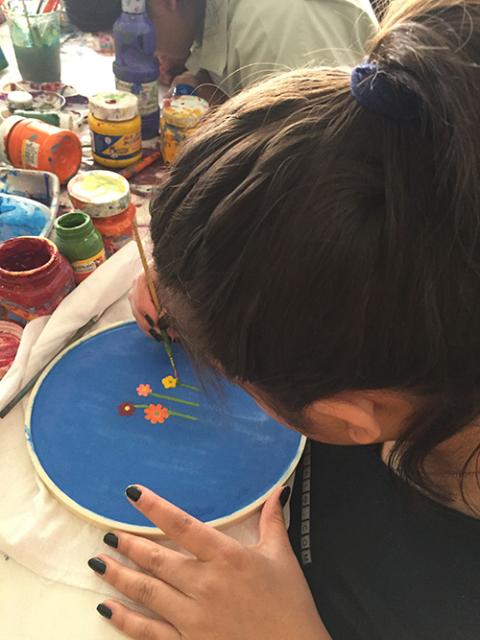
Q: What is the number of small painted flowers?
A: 4